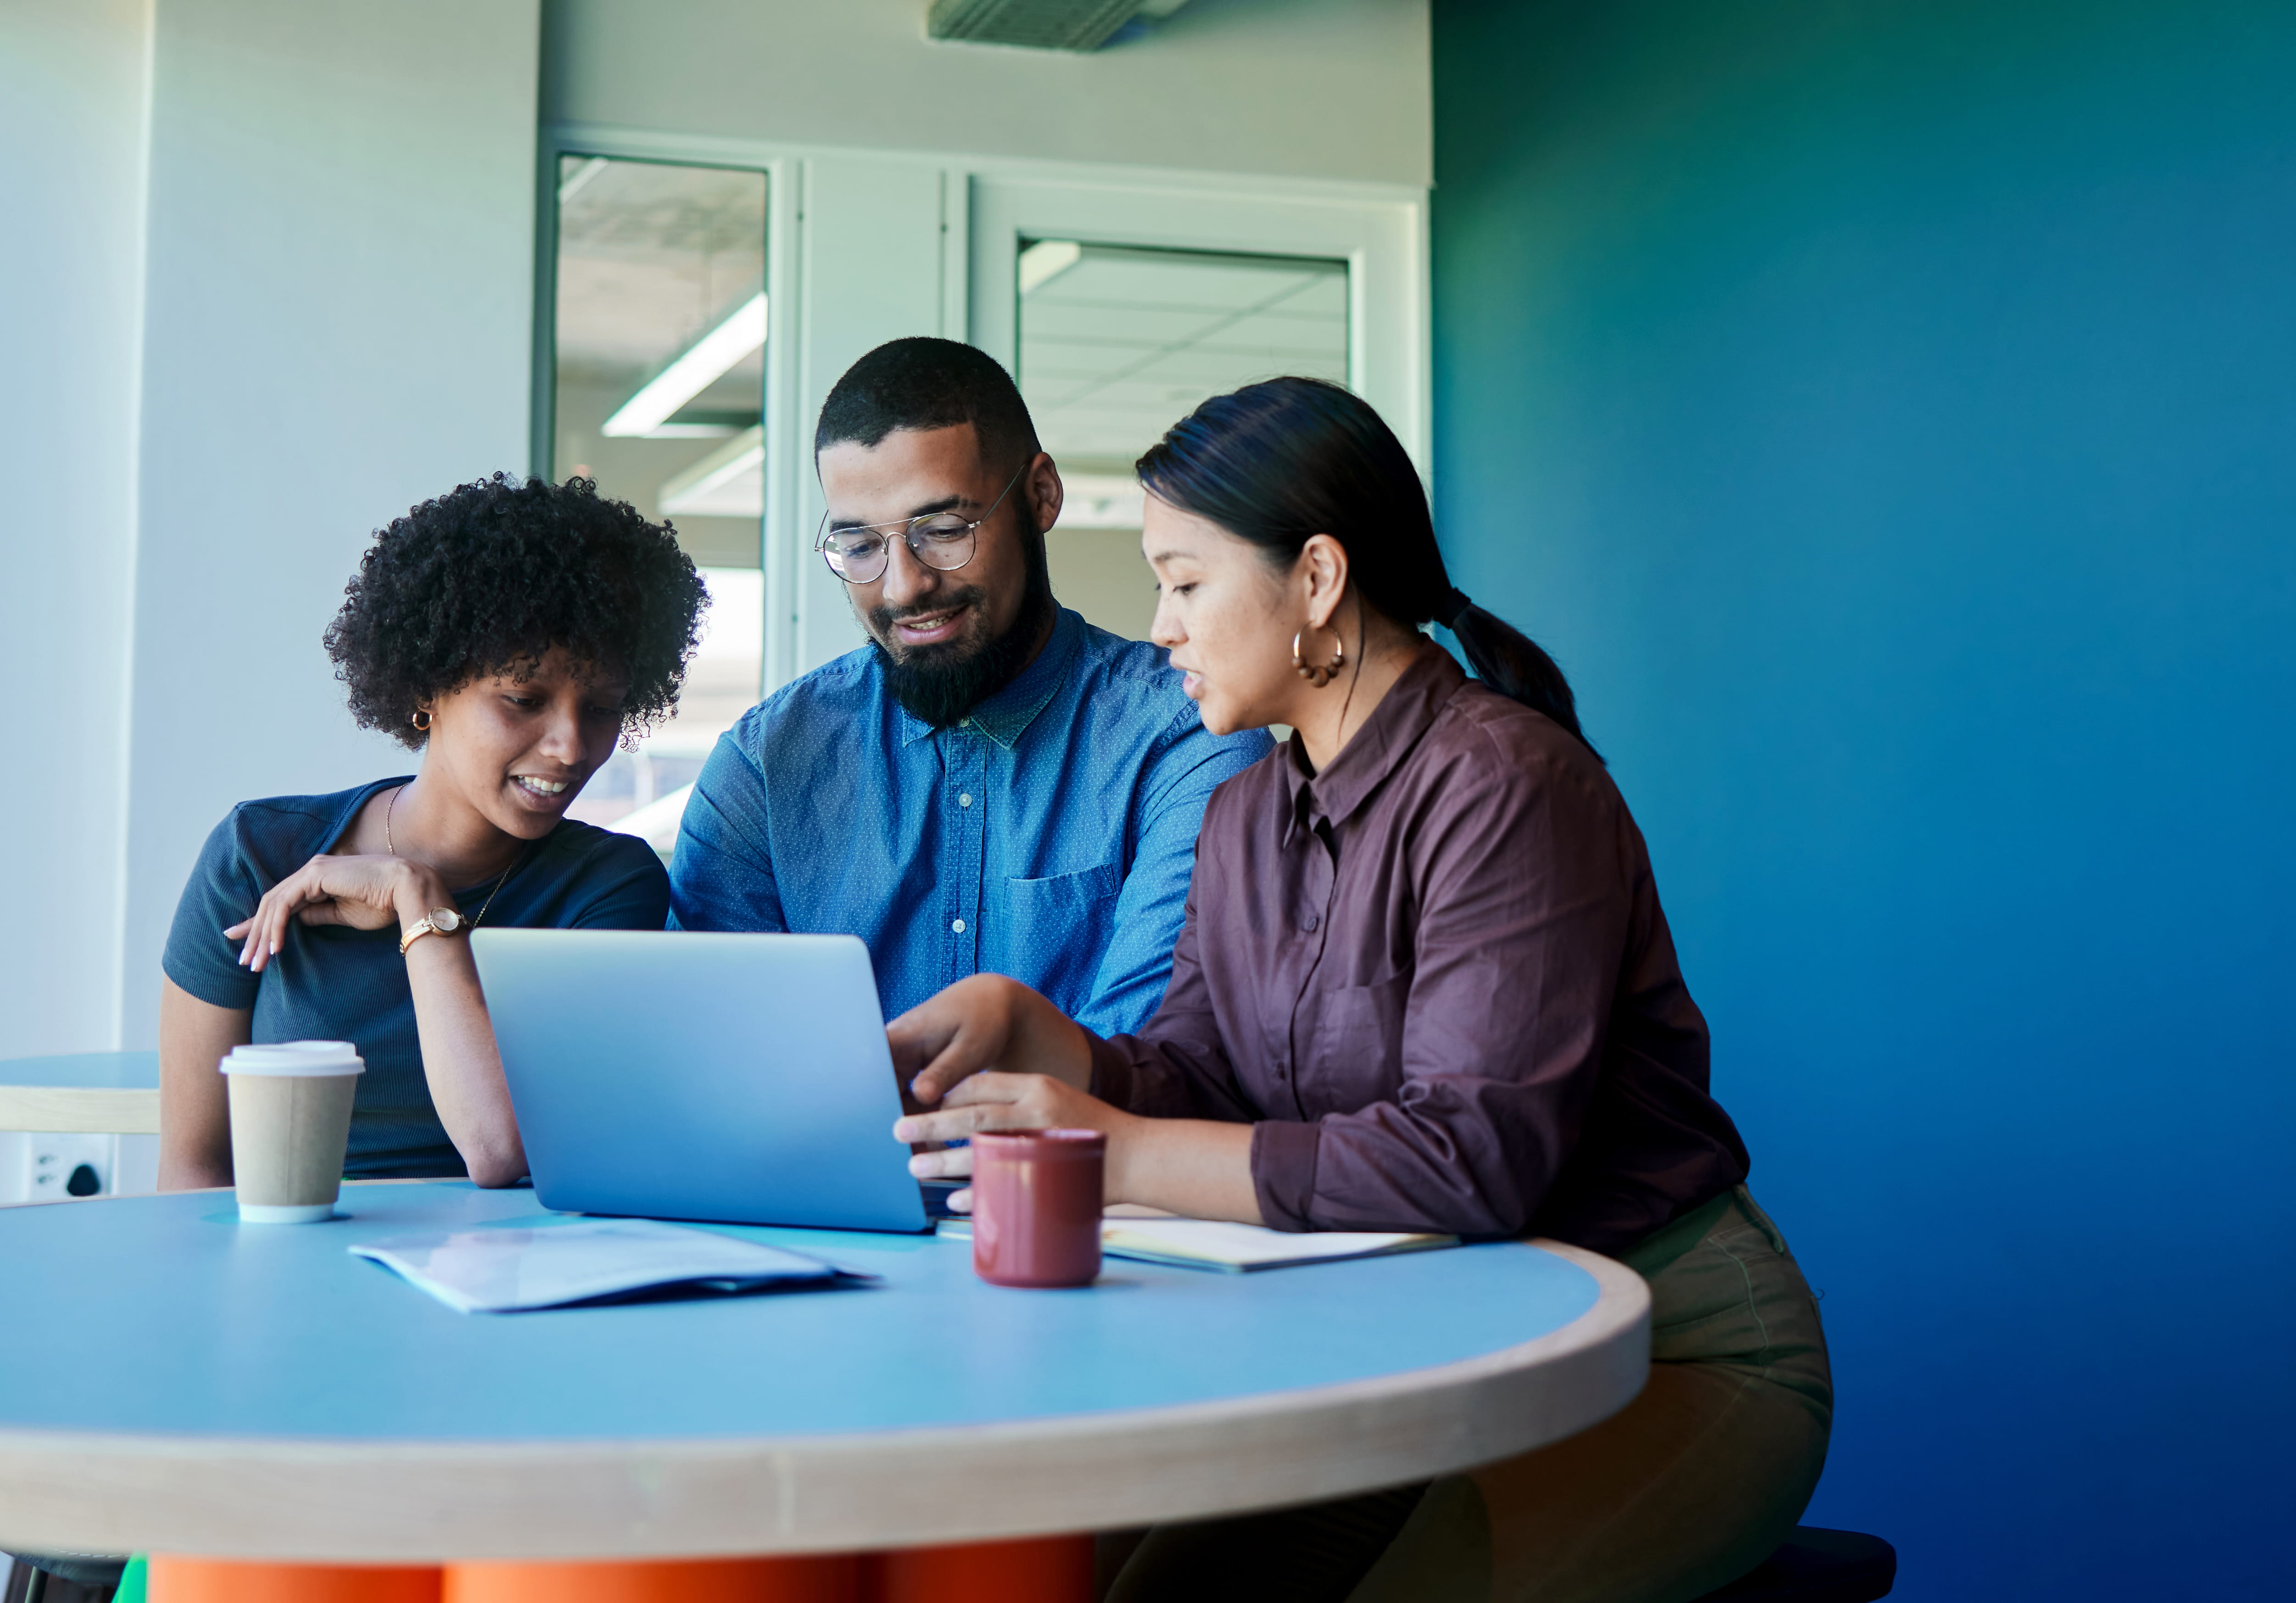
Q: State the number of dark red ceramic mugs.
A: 1